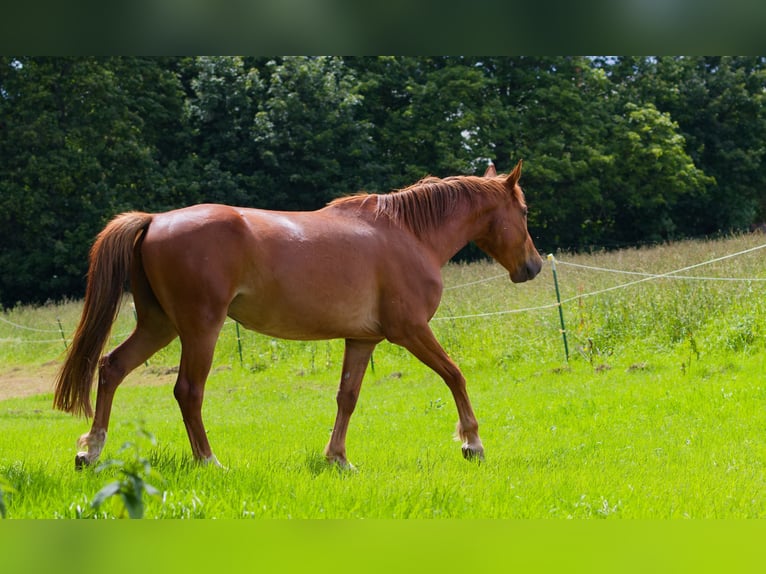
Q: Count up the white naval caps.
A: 0